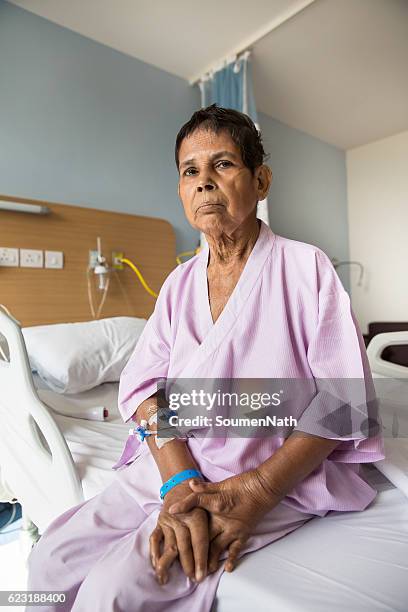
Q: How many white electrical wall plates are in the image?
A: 3